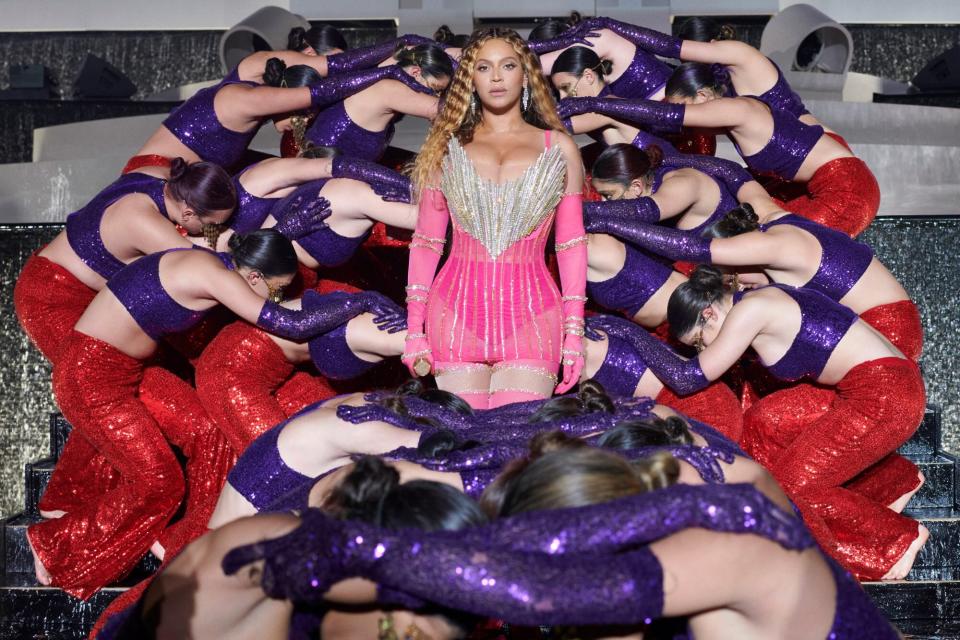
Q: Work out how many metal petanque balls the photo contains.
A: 0